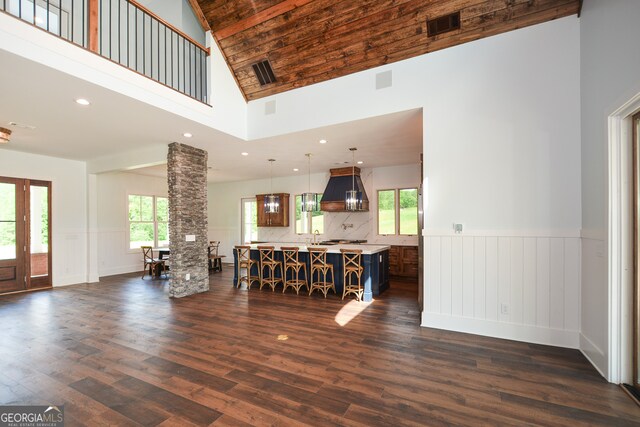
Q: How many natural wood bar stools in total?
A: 5